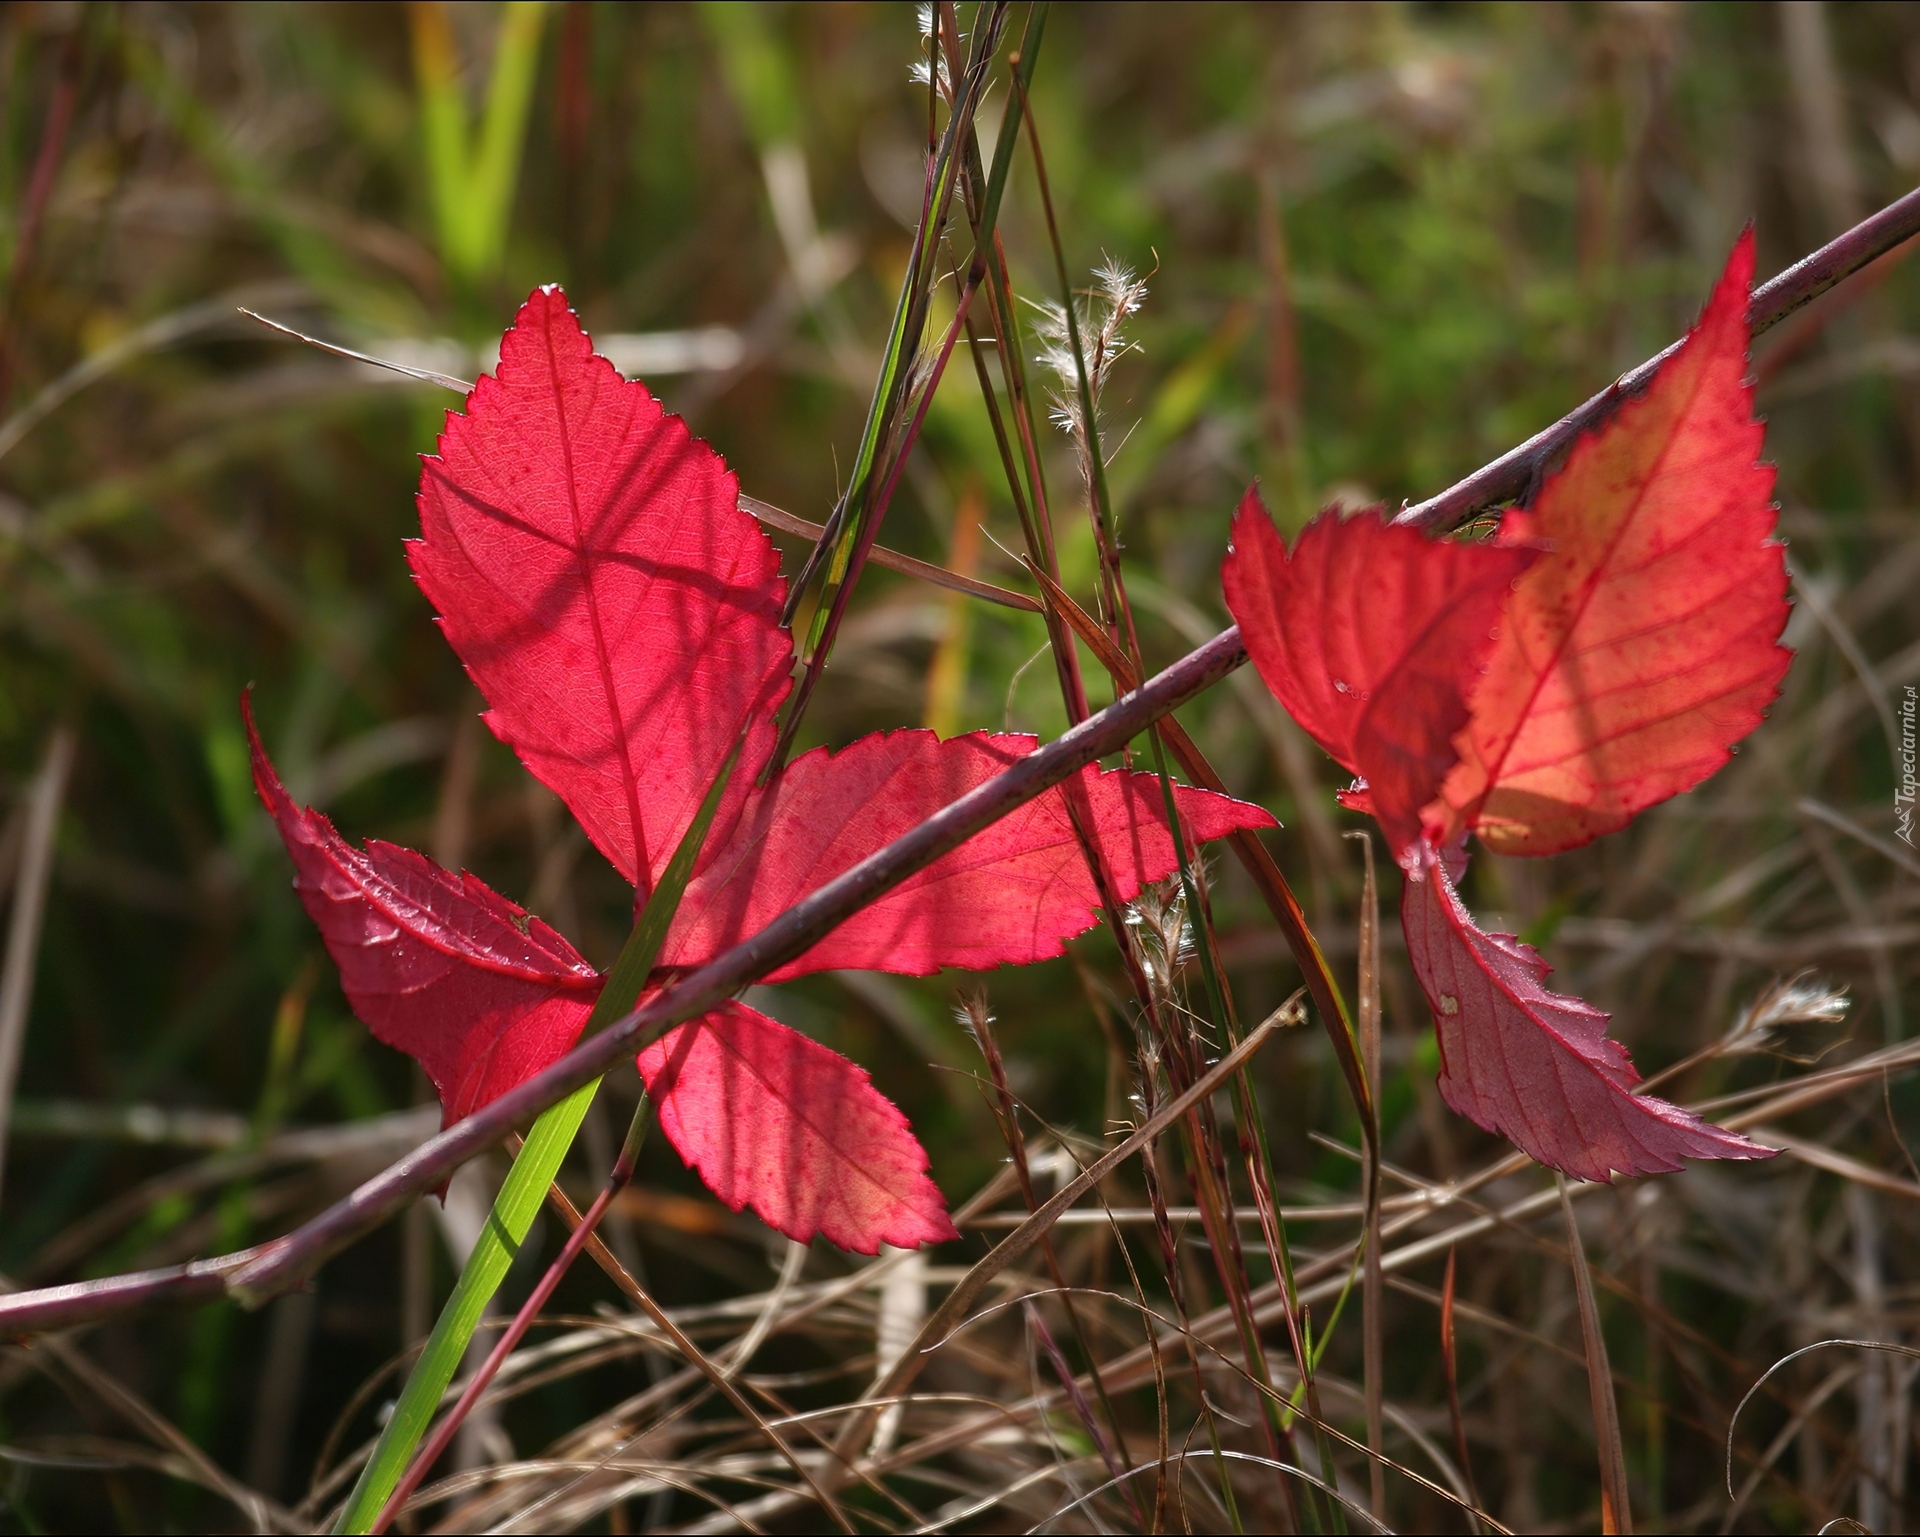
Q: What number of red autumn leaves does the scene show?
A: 7